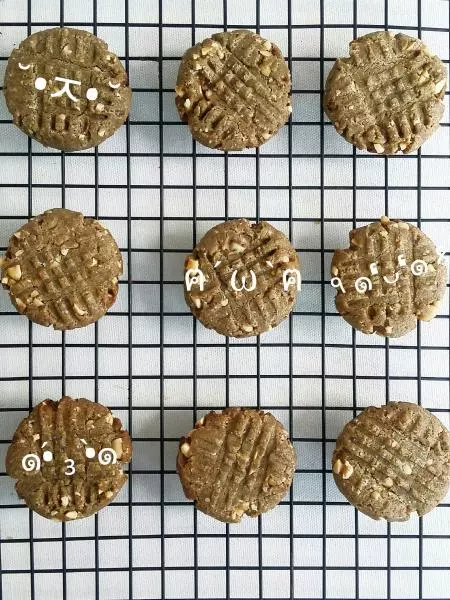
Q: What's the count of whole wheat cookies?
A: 9